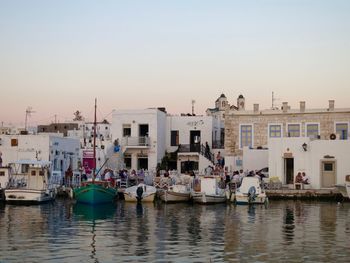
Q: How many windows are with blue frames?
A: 5